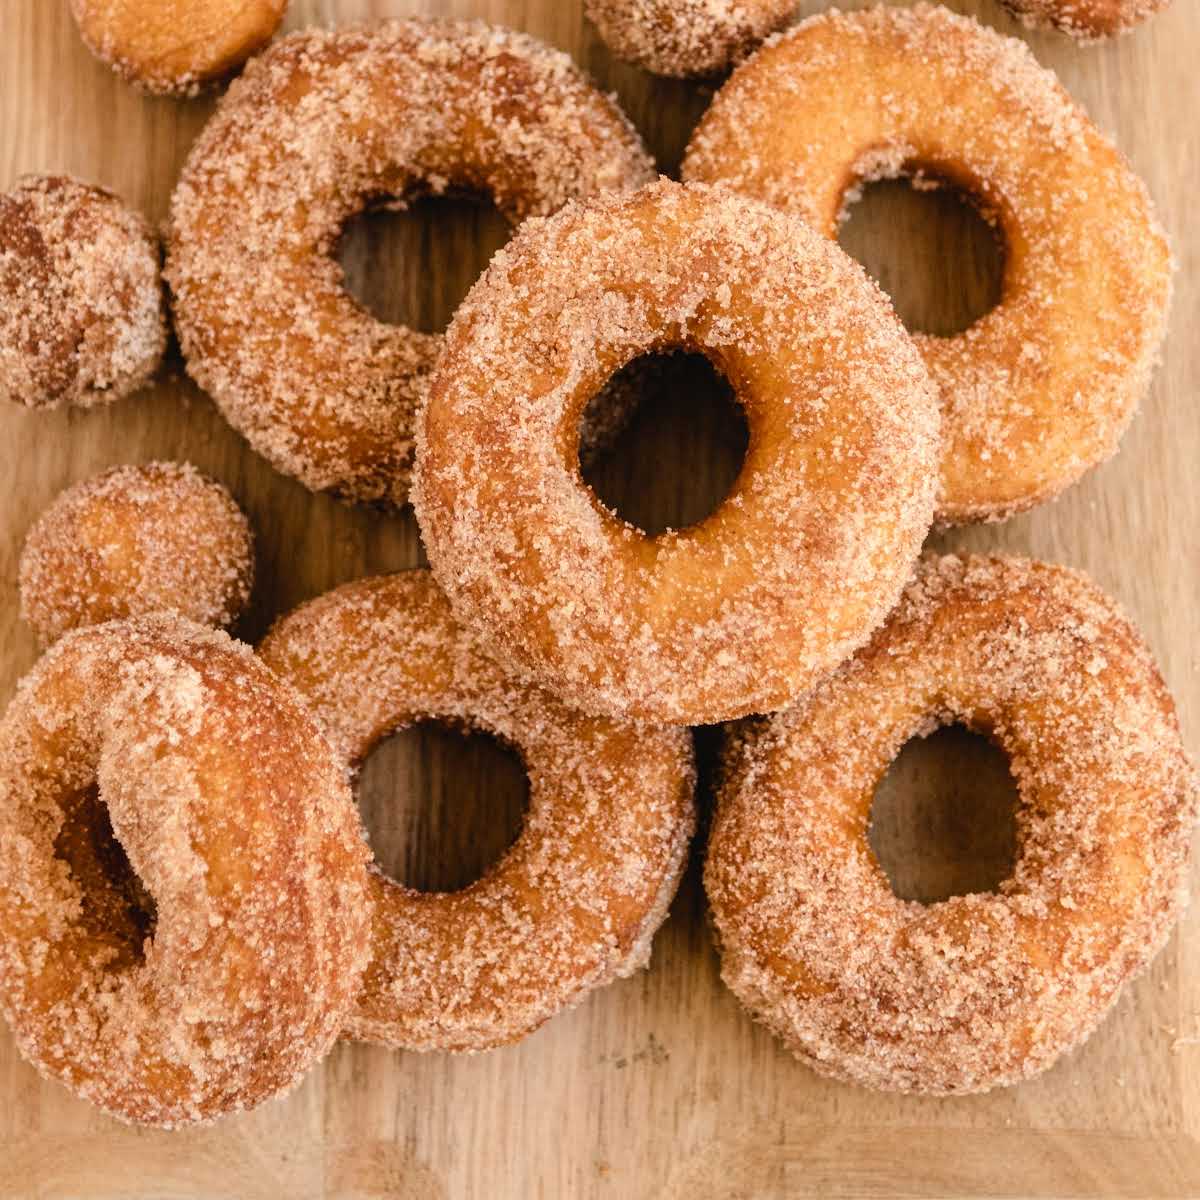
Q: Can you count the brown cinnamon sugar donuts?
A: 6